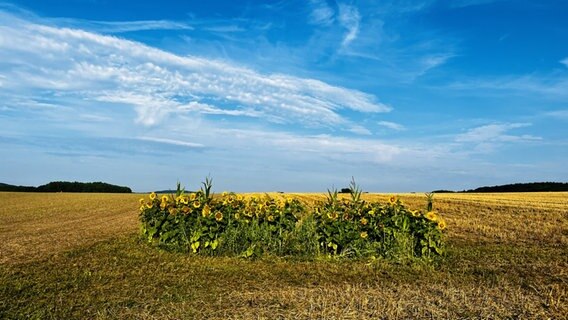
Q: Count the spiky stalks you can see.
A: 5